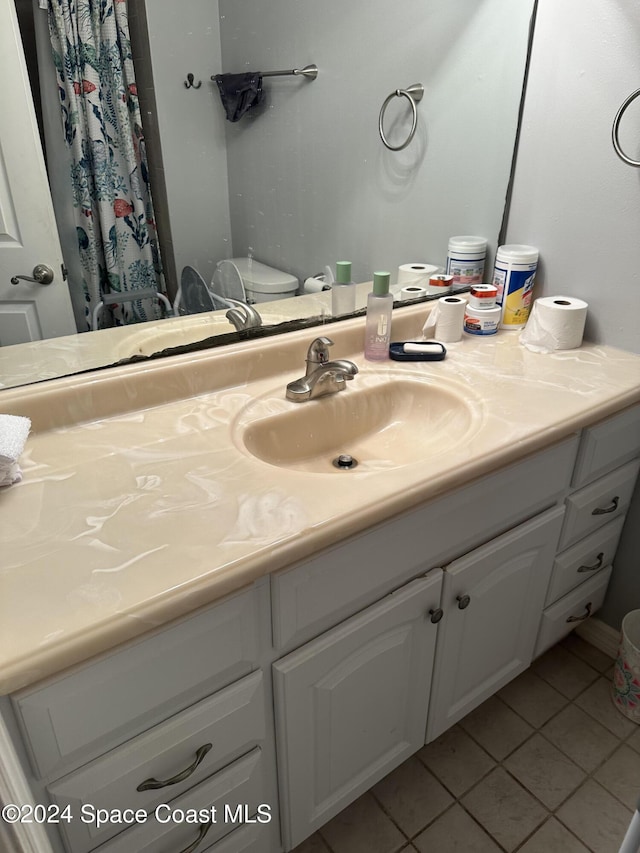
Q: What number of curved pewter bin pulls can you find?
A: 5